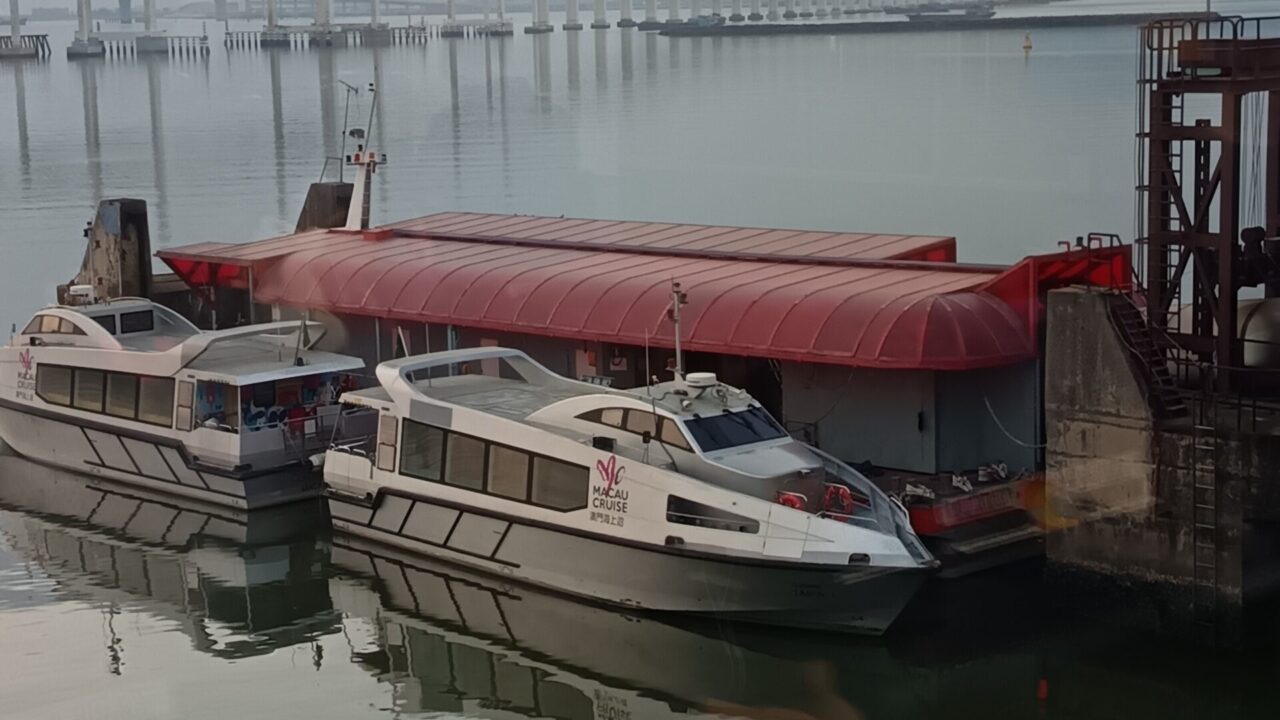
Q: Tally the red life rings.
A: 2